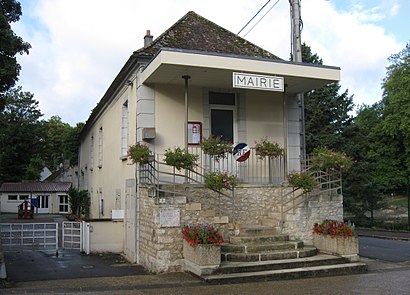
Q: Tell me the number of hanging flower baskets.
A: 7